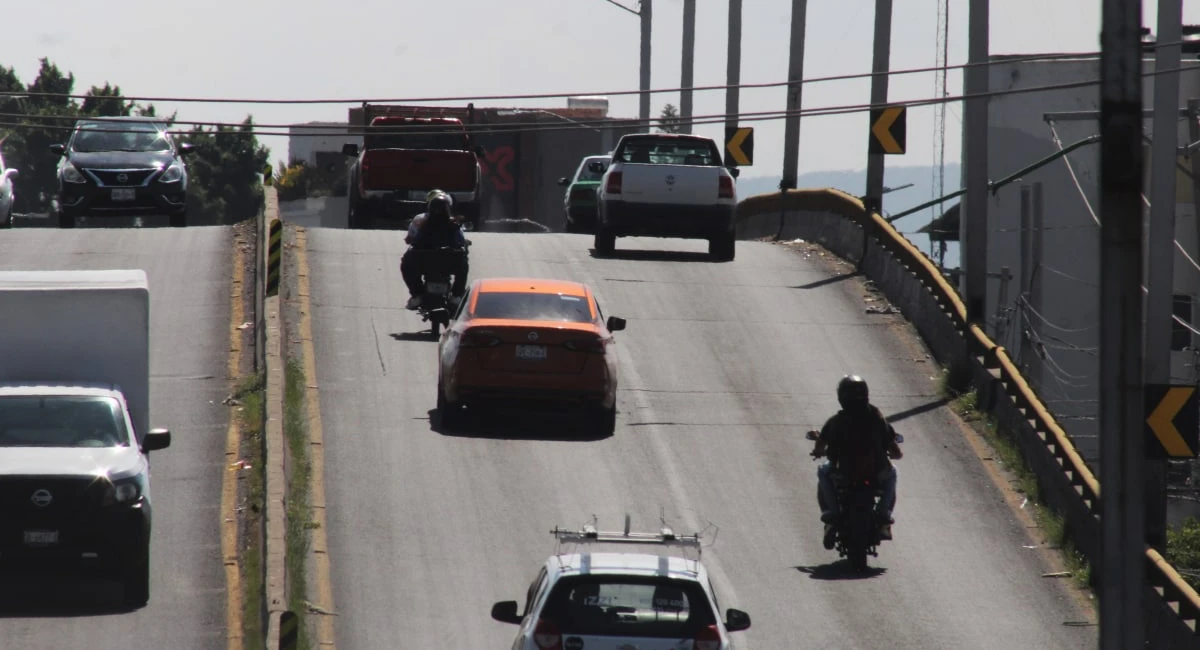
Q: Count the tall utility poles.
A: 8